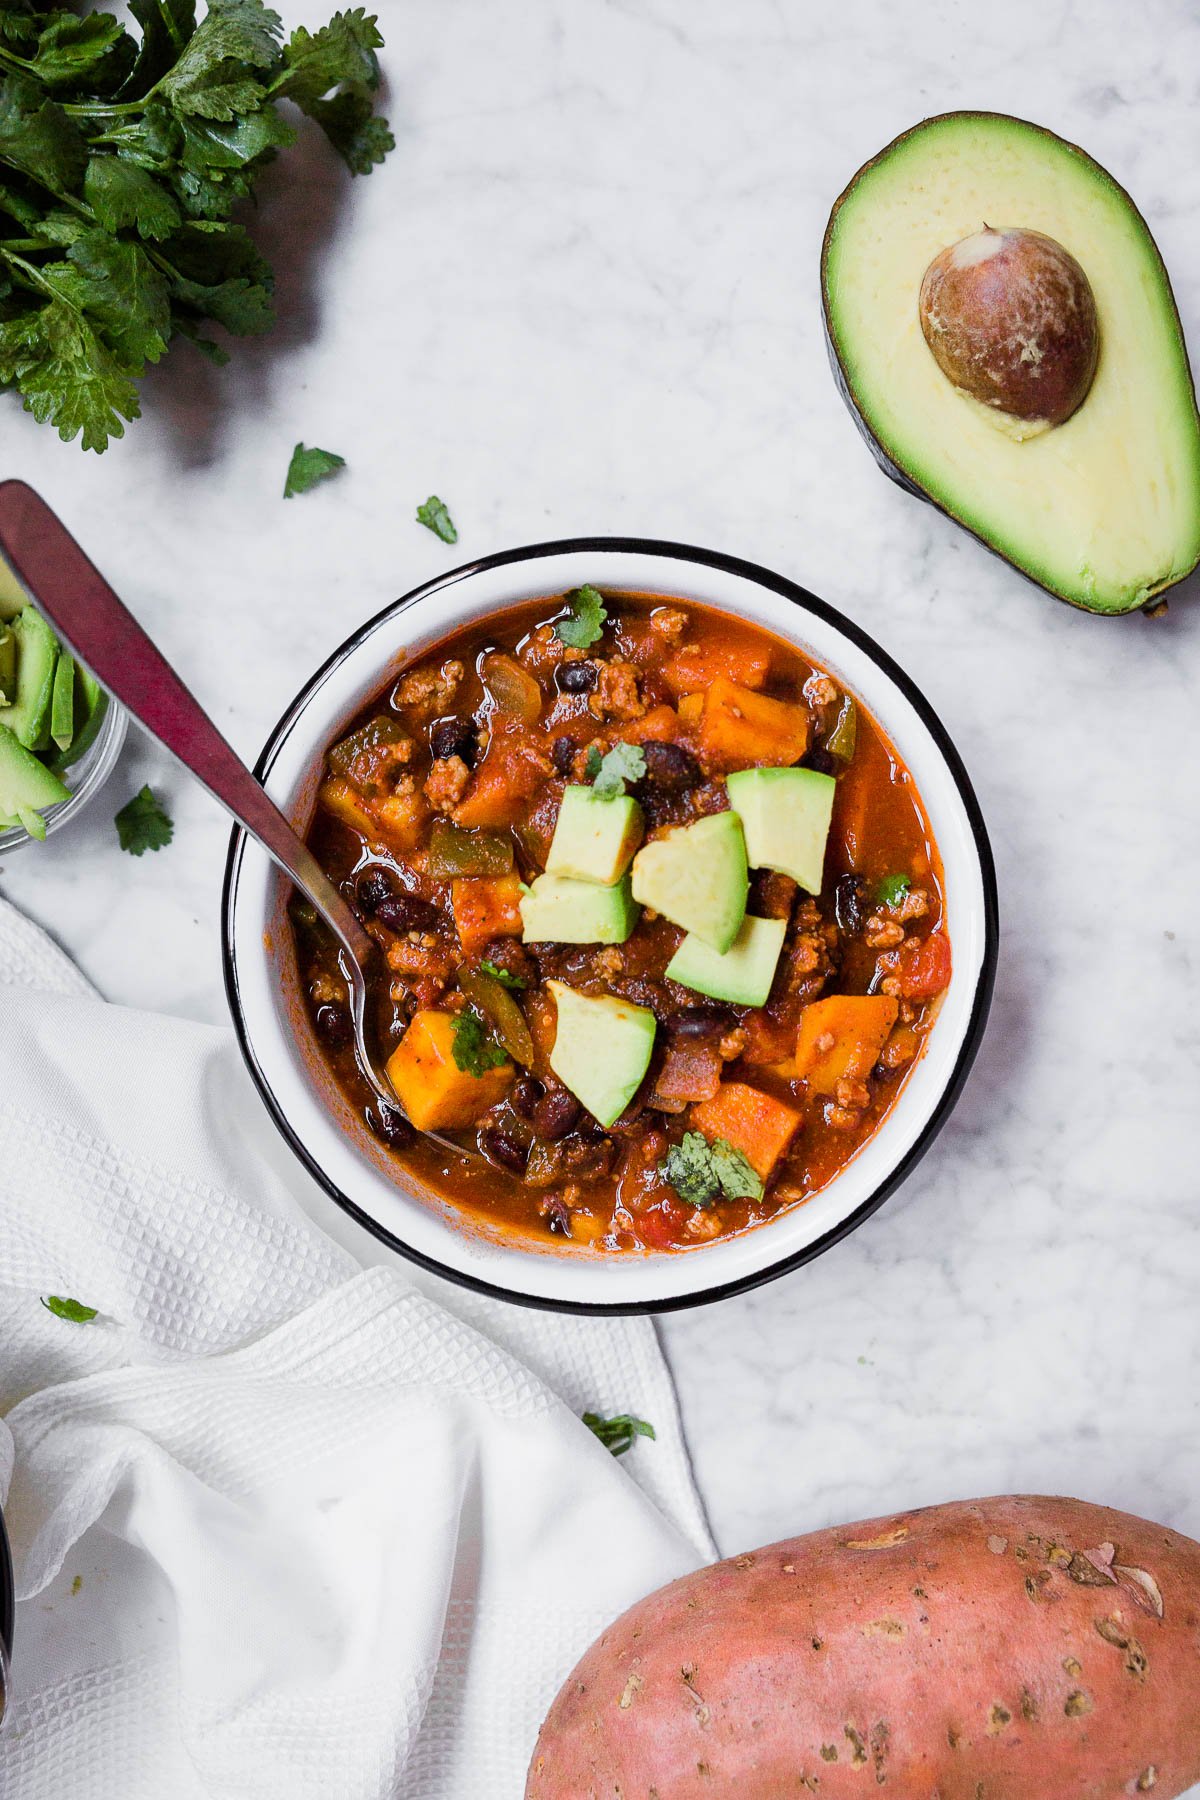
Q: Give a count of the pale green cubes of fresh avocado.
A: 6